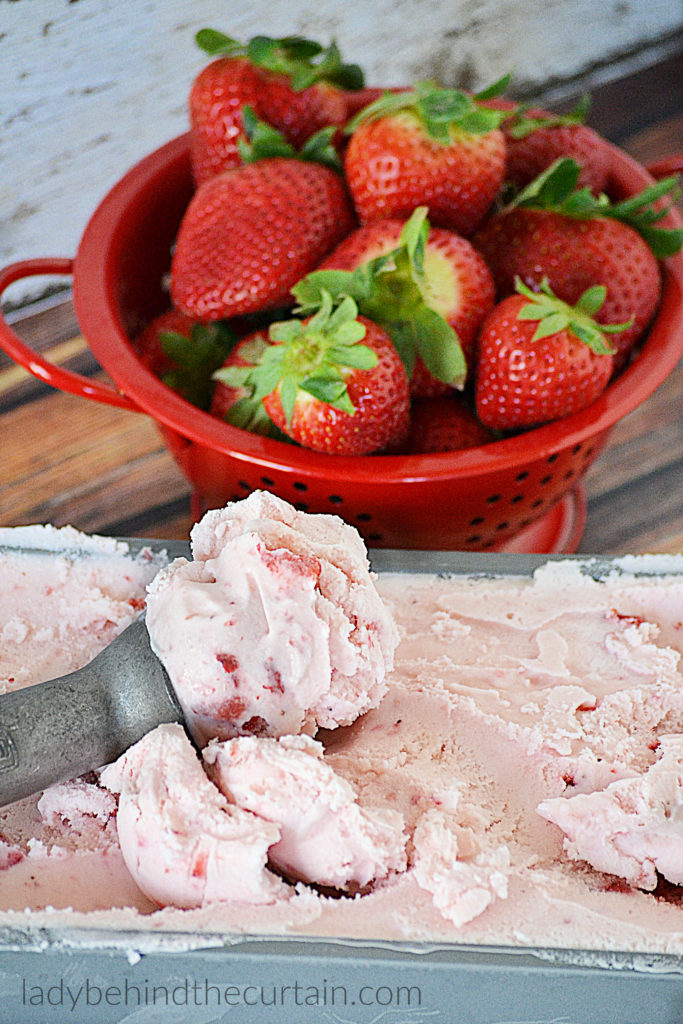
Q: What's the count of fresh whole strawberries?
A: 11